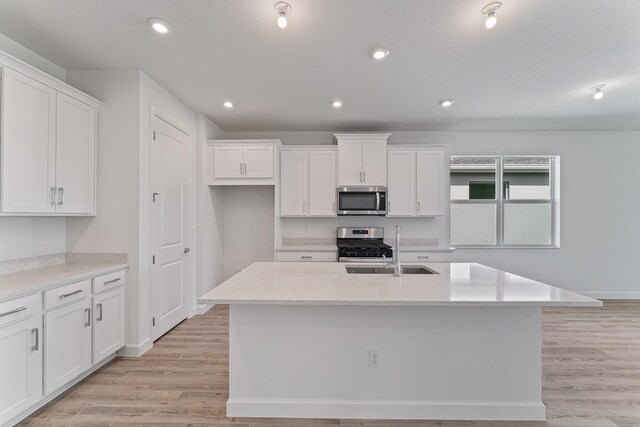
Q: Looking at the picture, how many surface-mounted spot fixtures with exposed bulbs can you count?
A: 3